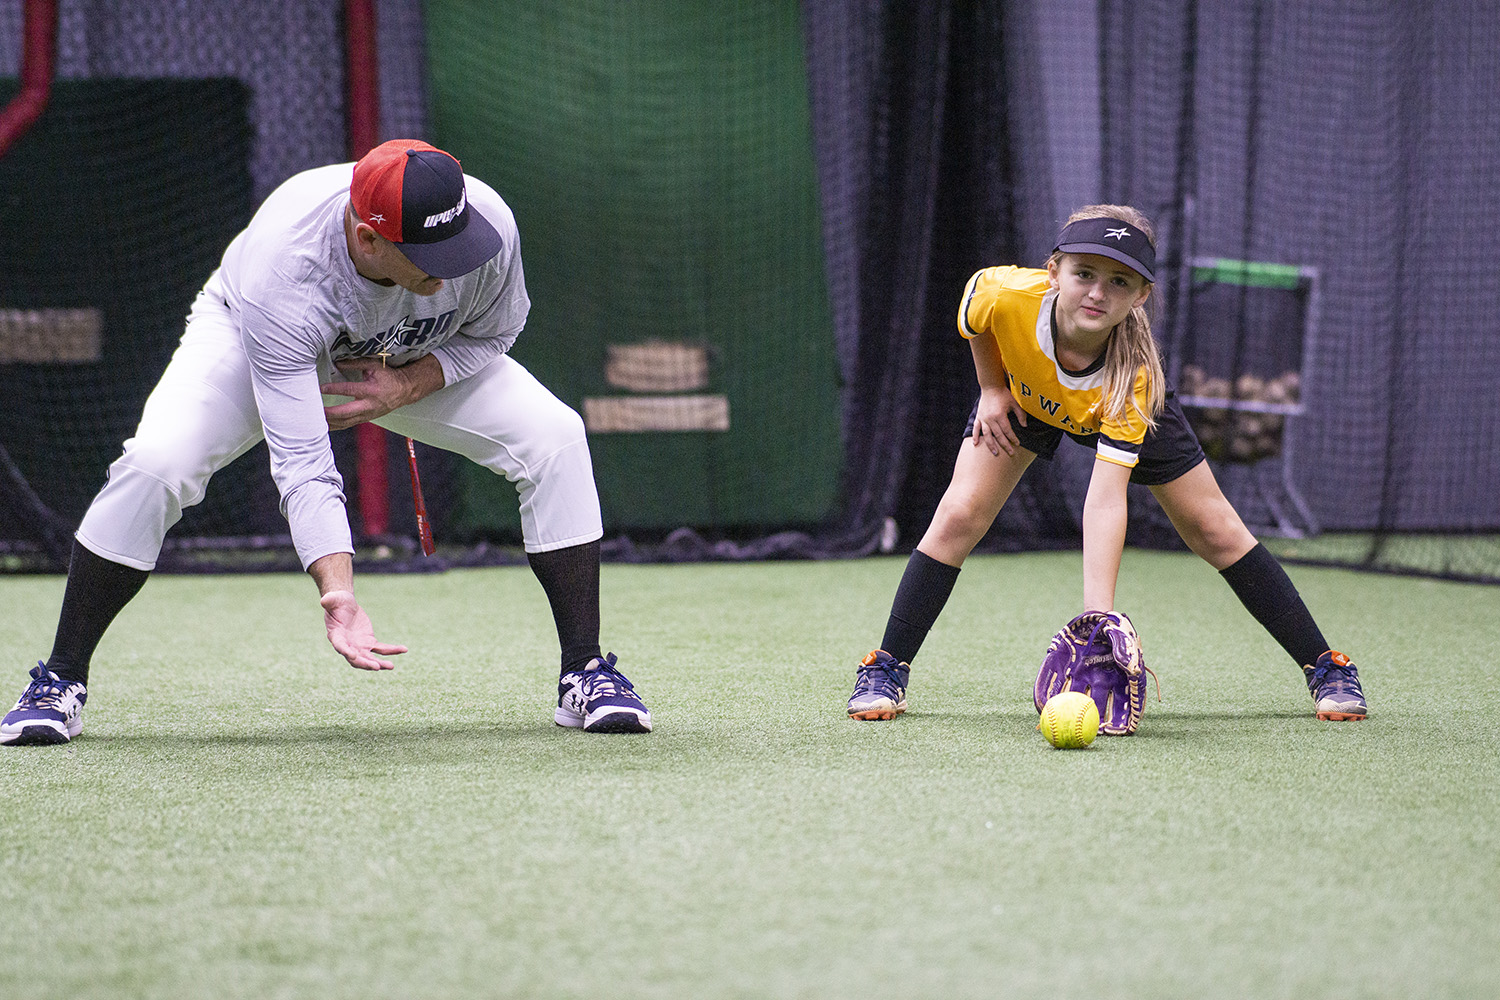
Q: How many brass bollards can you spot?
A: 0